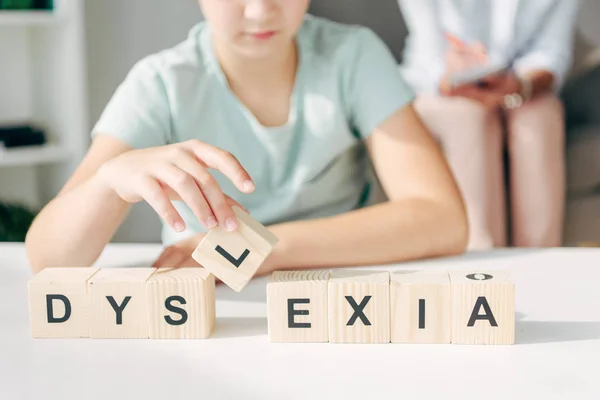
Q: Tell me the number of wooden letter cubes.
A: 8